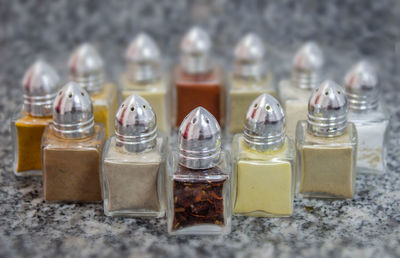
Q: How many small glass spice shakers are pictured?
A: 12